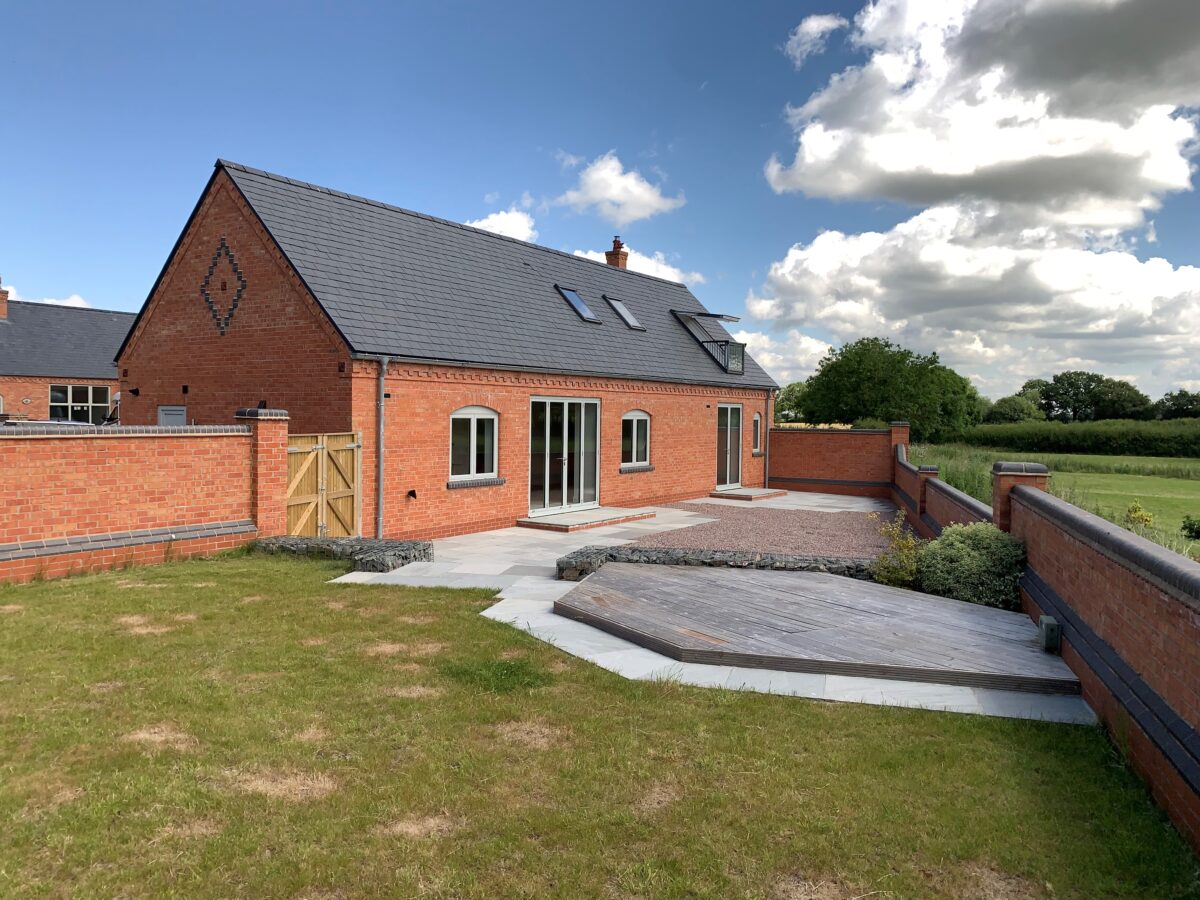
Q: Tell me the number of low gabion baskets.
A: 2